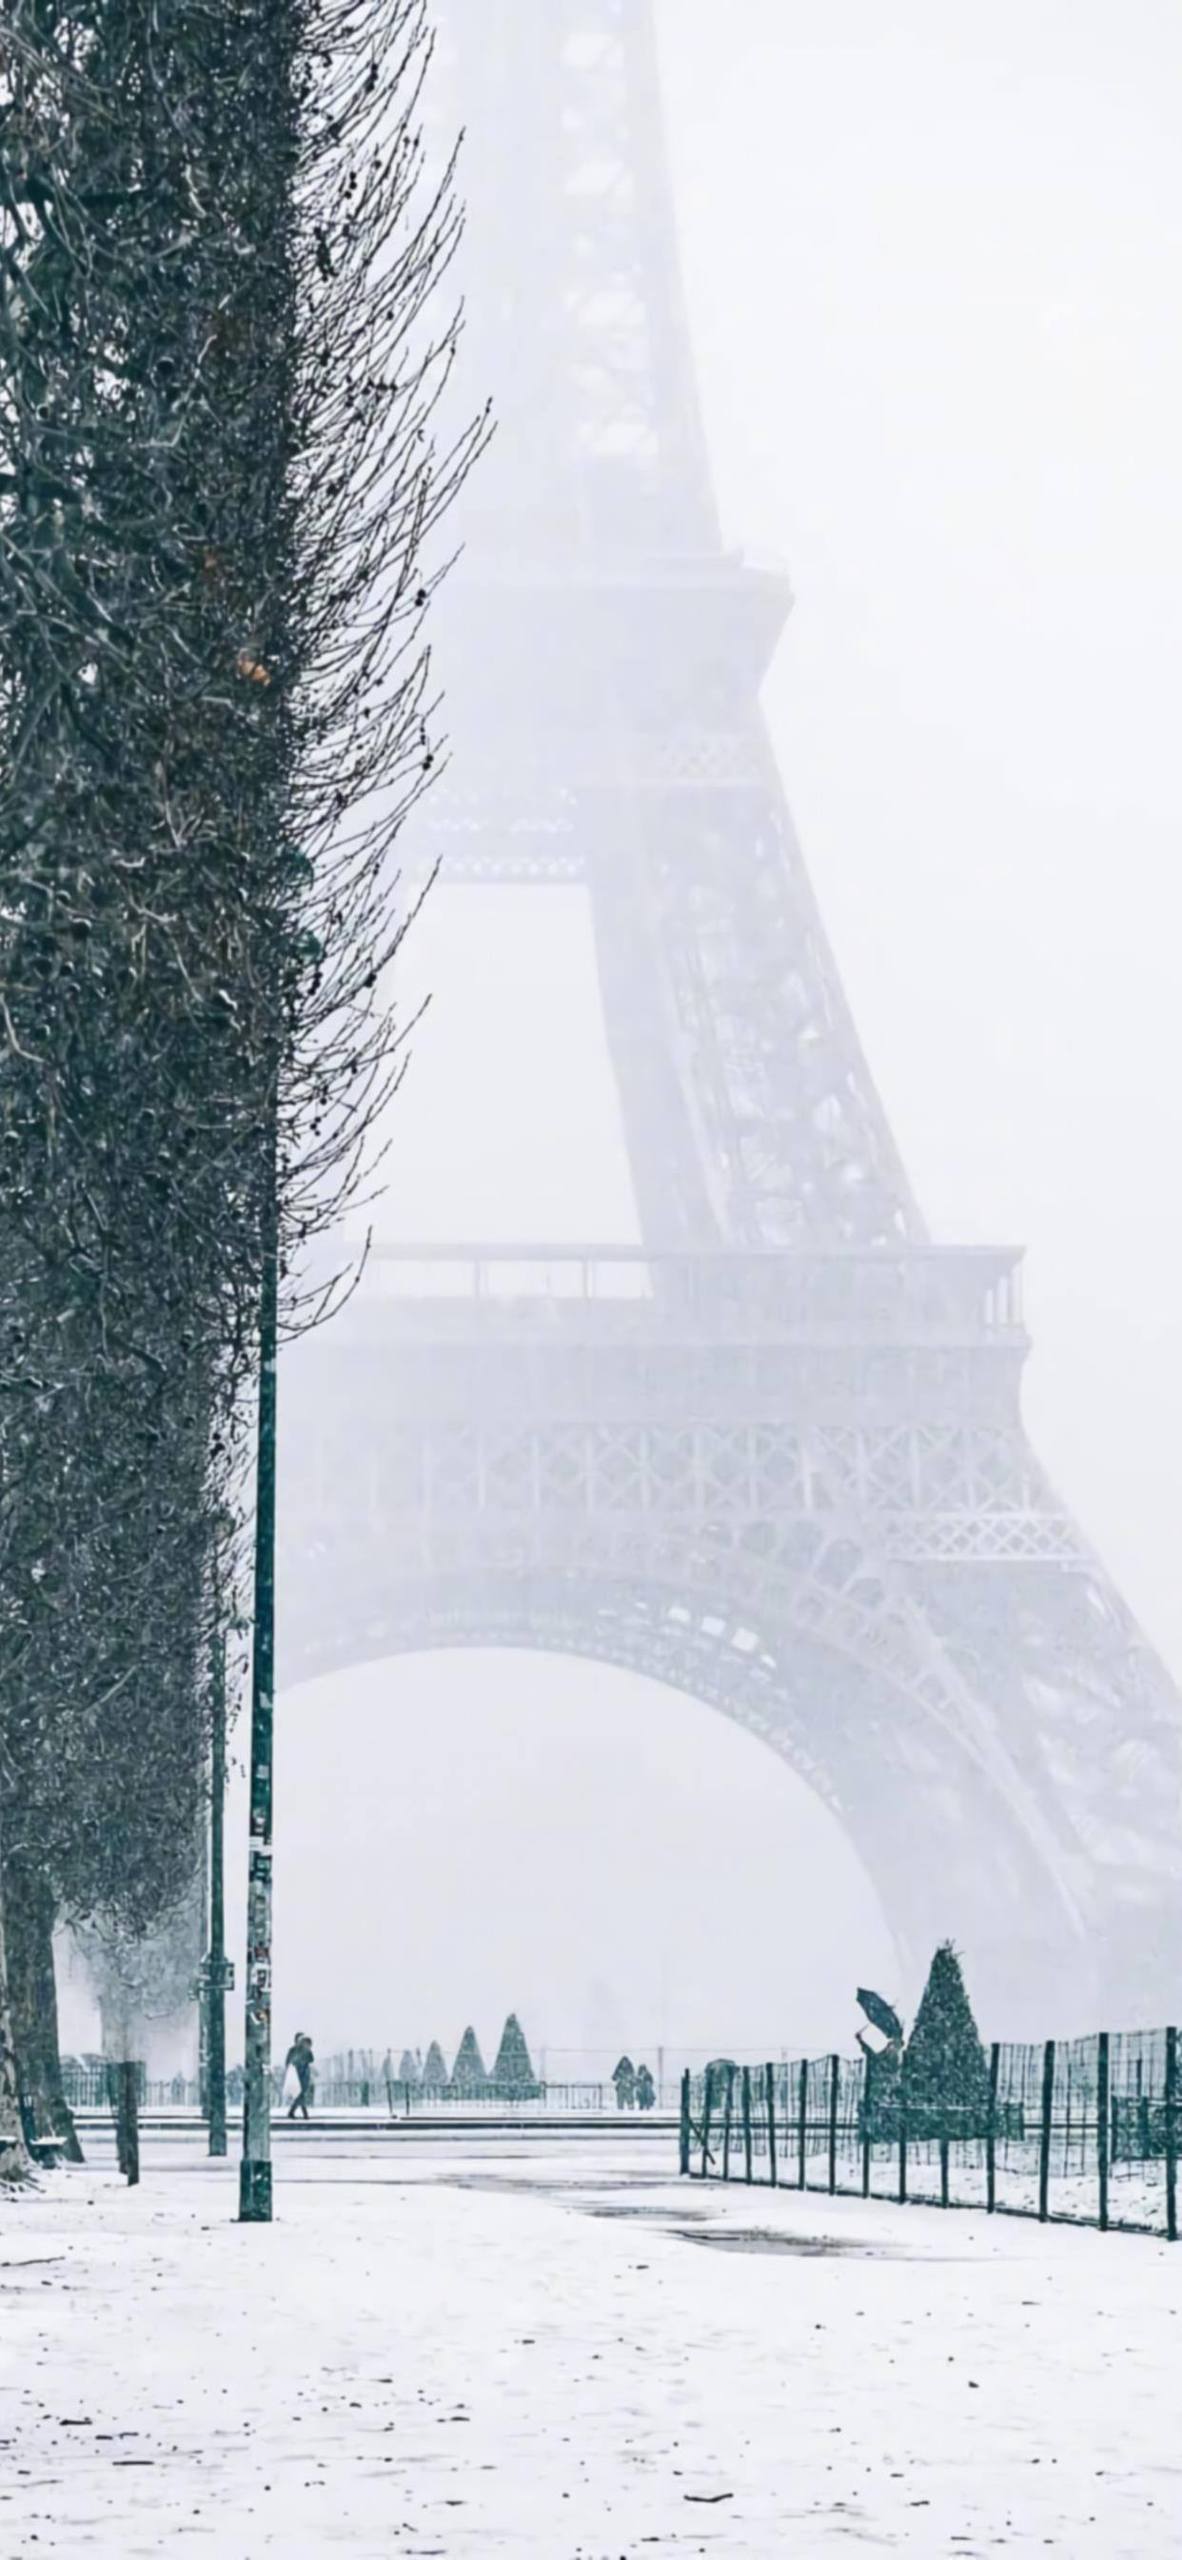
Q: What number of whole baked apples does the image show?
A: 0